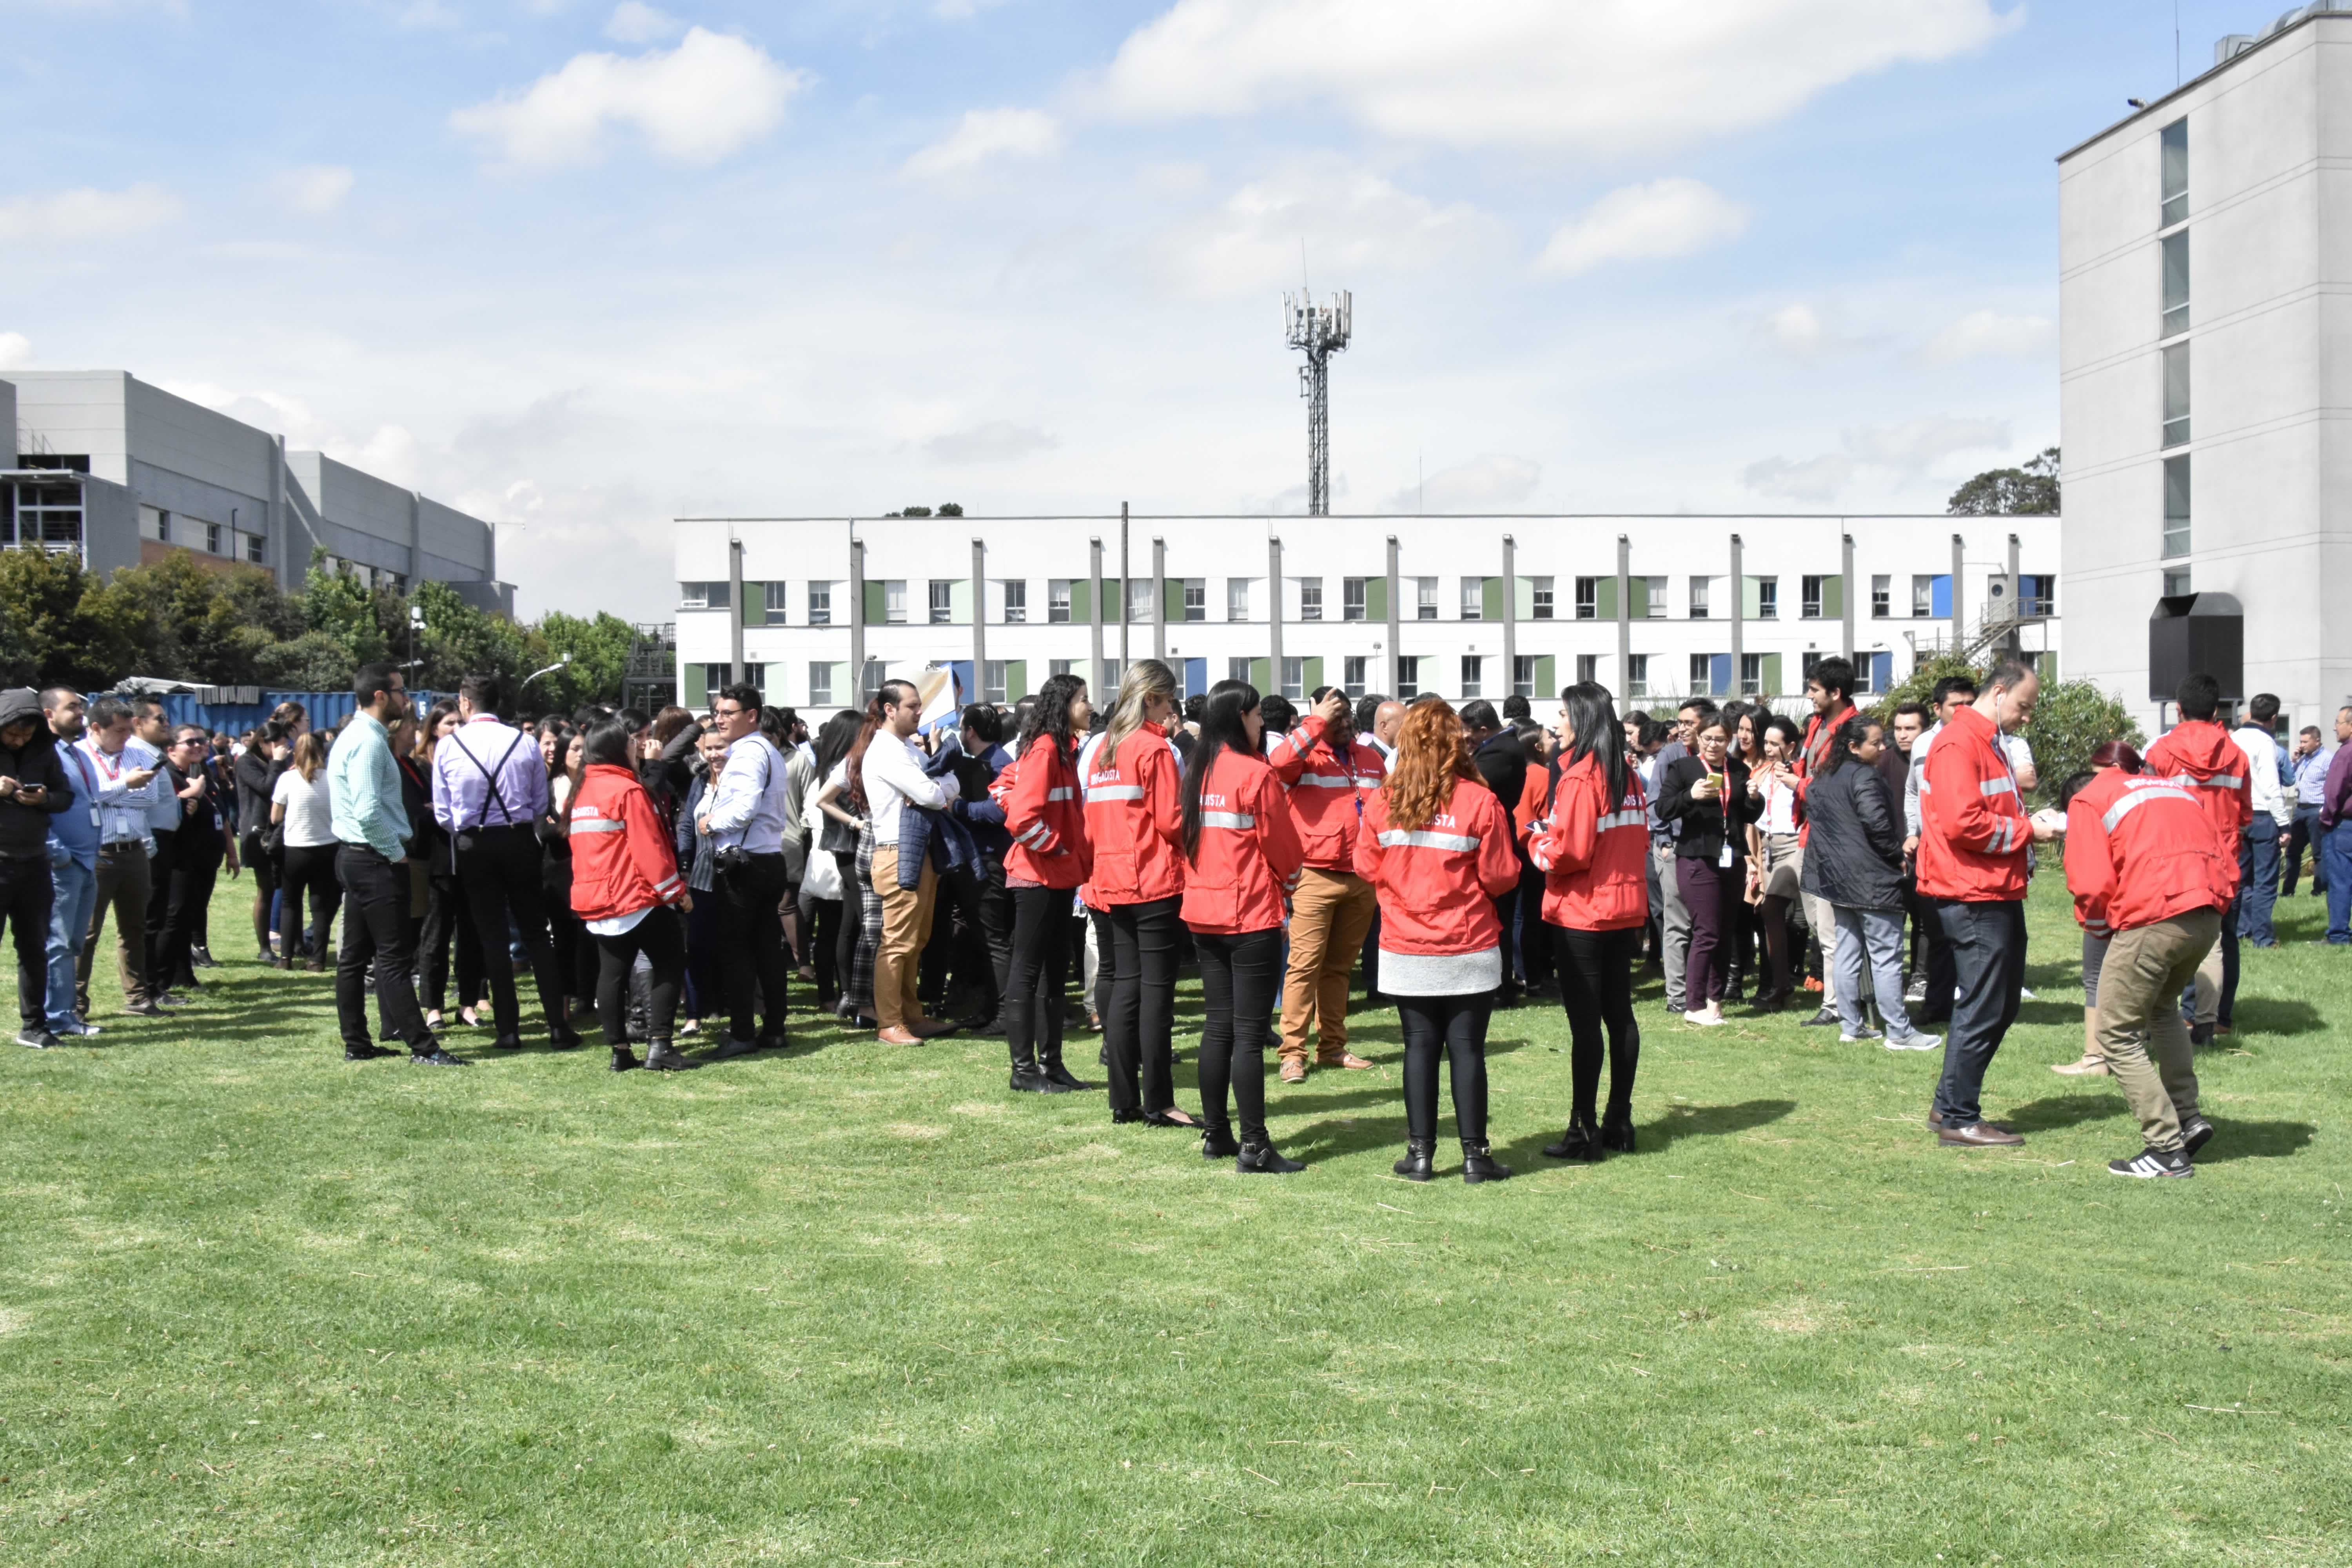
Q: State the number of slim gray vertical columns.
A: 13